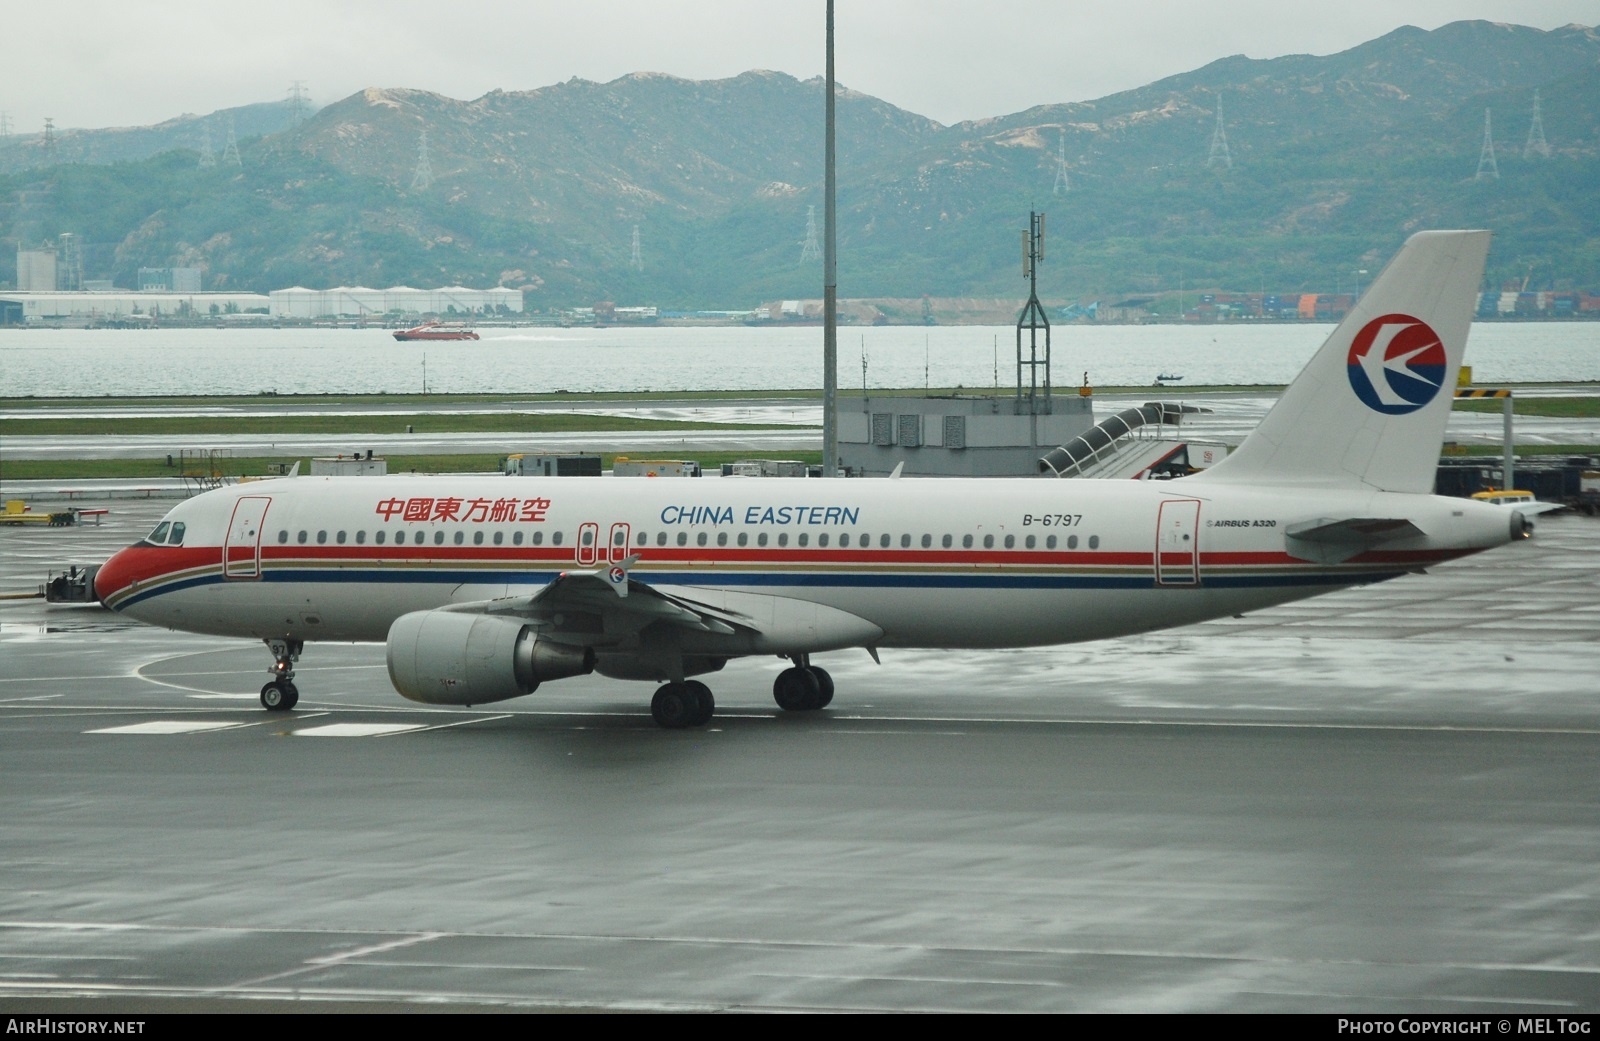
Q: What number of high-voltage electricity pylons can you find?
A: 12